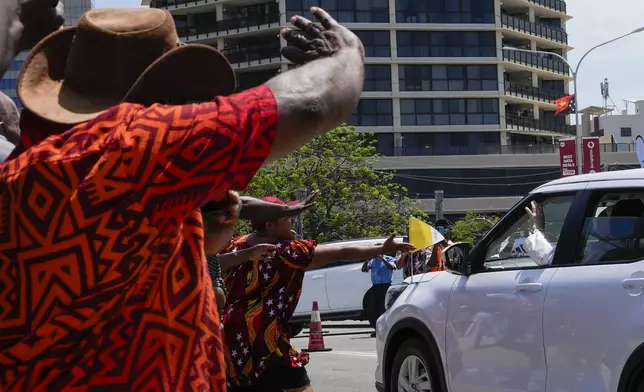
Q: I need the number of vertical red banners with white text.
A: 2